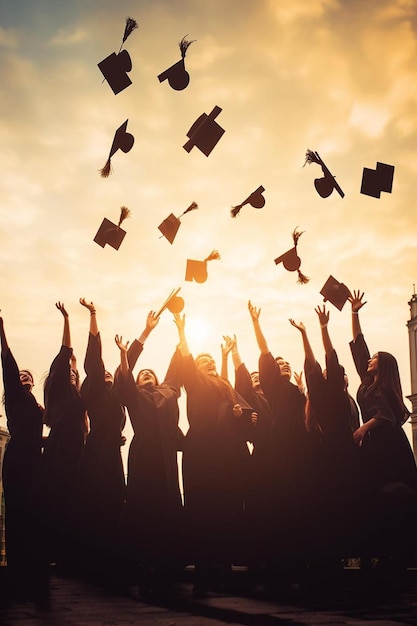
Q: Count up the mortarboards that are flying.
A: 13